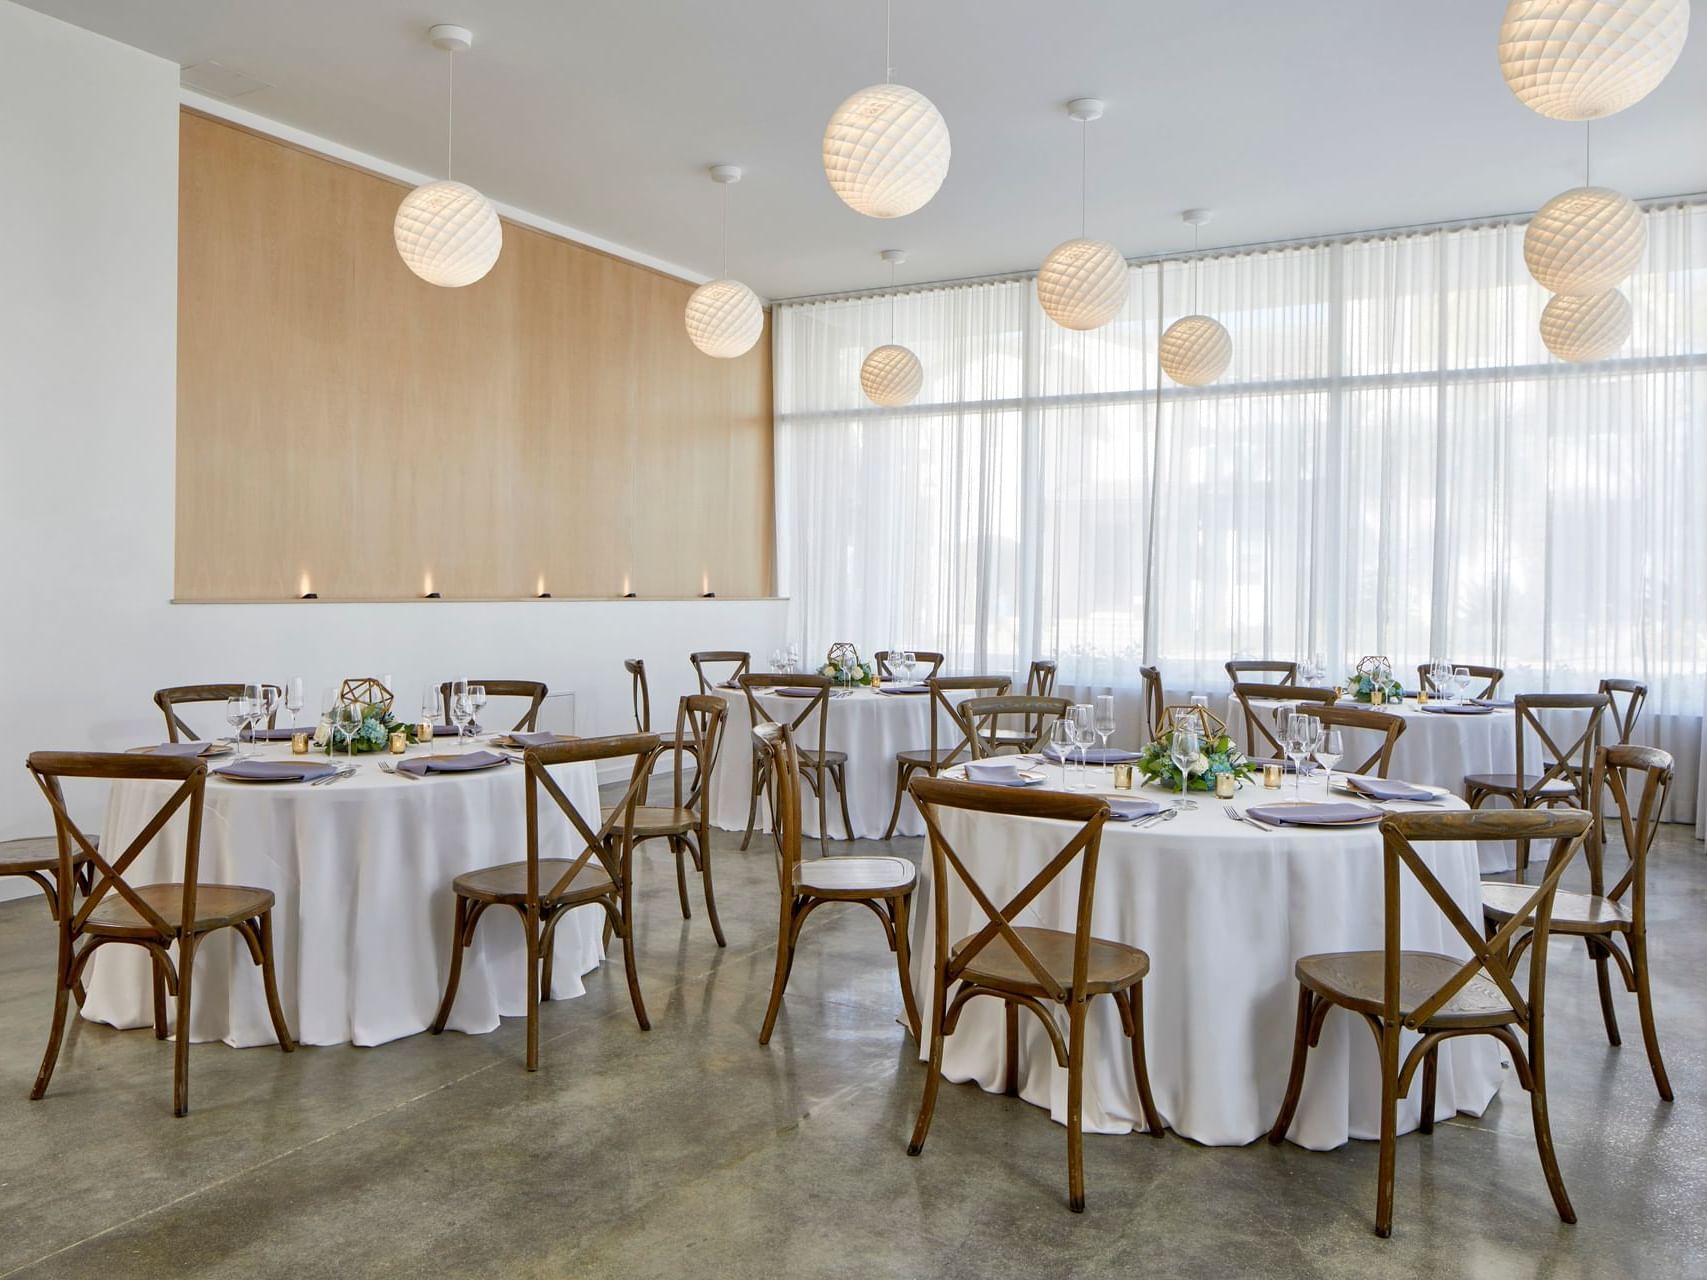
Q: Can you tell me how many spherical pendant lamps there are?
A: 9